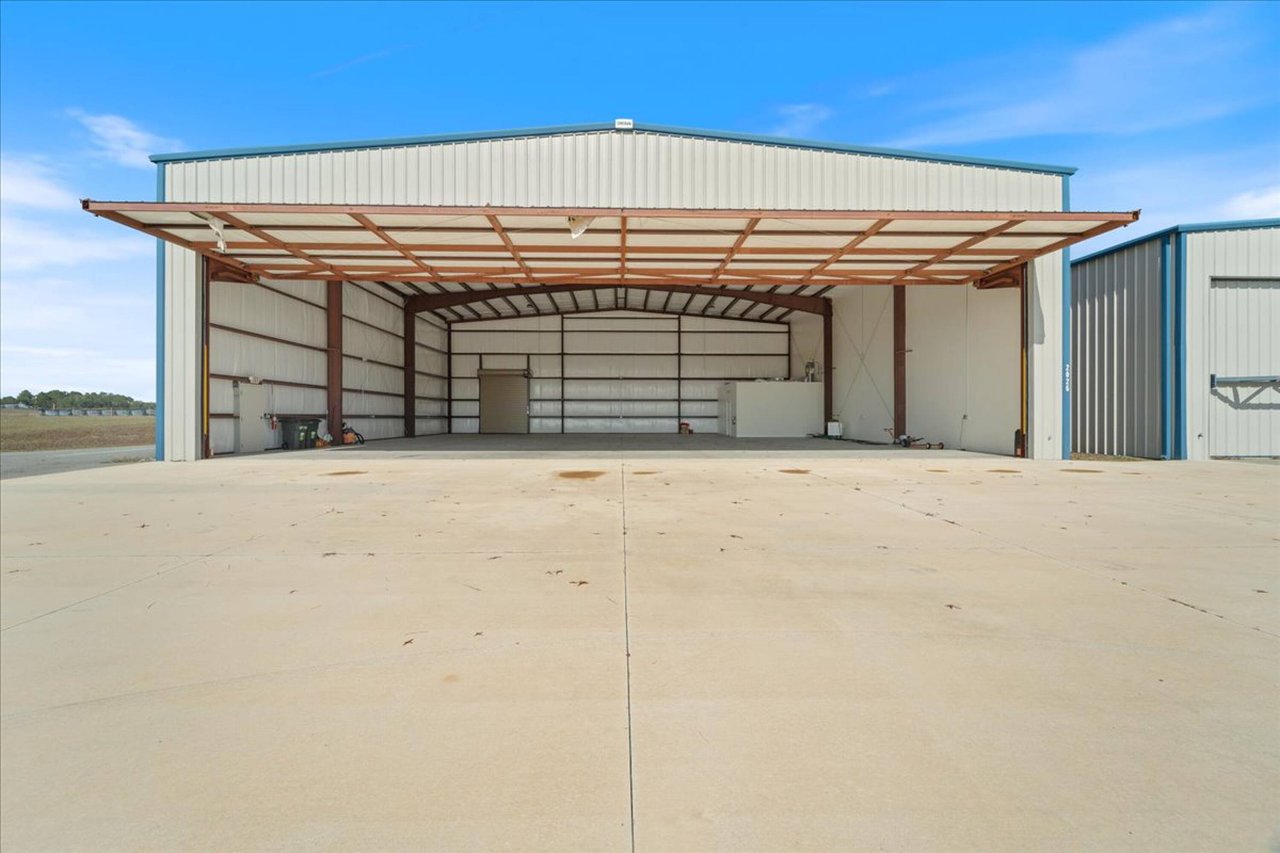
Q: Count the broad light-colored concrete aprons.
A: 1